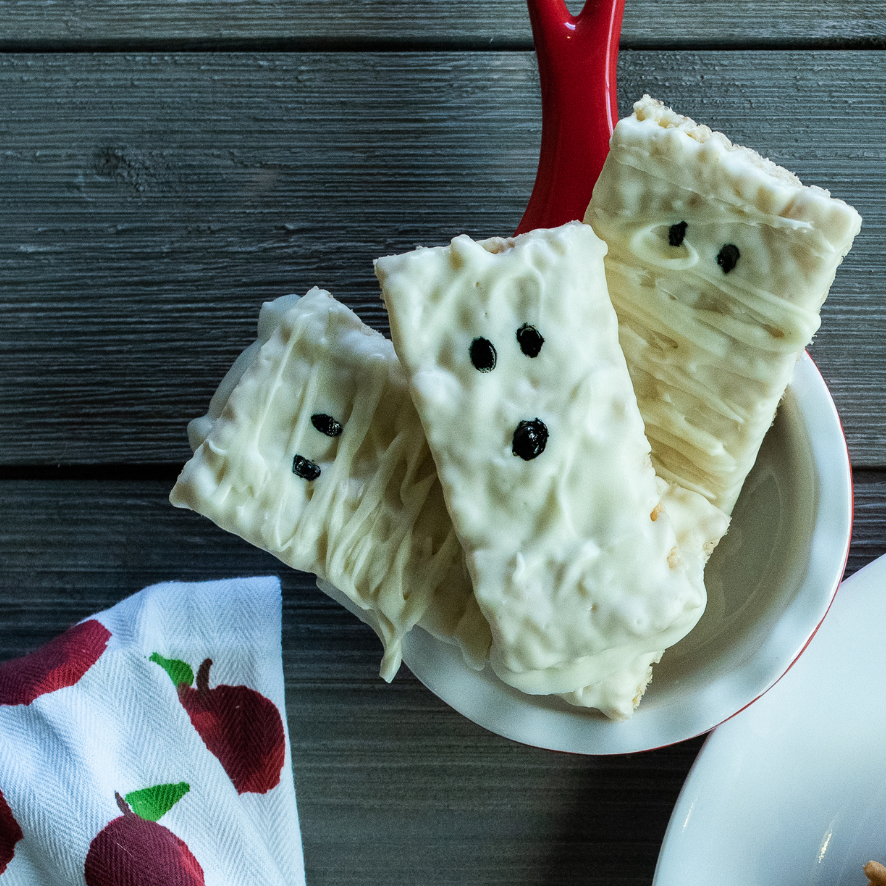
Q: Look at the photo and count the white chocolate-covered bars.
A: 3